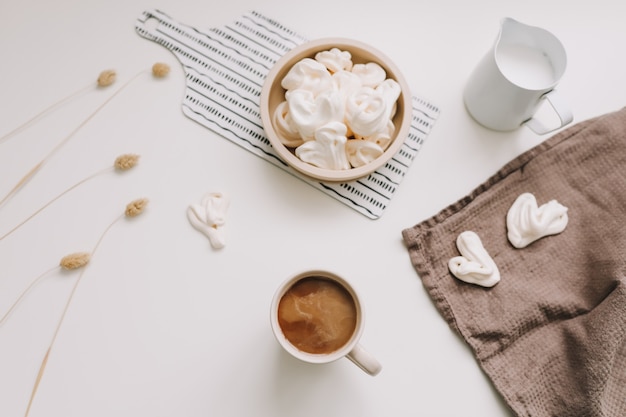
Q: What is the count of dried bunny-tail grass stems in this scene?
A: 5